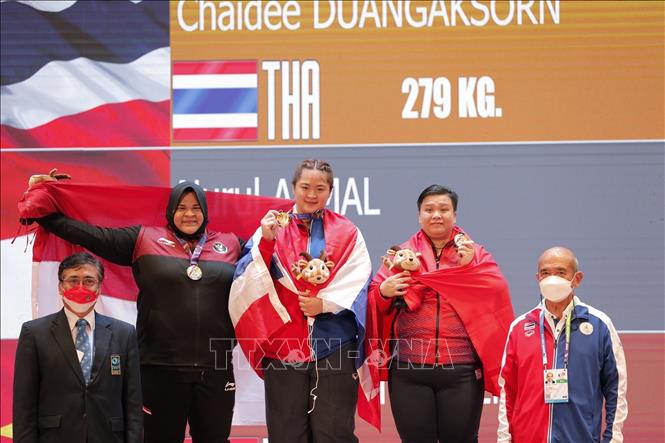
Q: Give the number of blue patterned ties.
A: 1